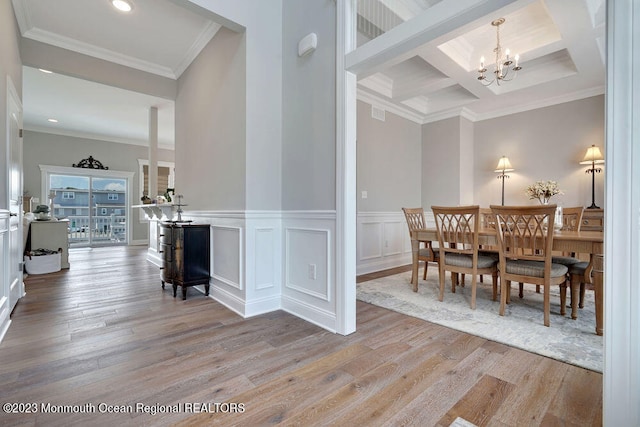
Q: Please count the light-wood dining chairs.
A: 6